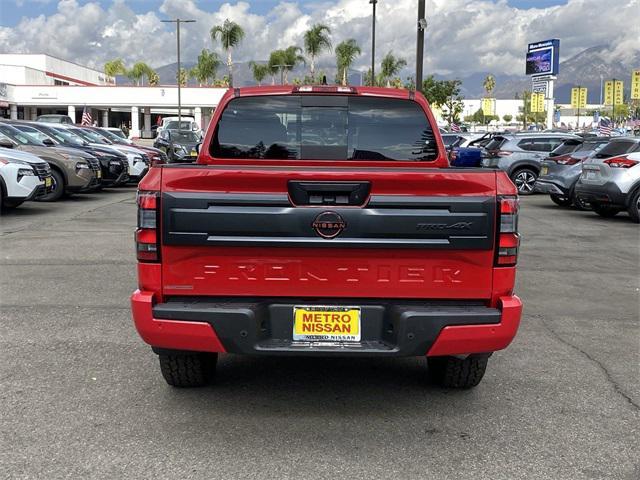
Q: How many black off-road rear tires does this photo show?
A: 2